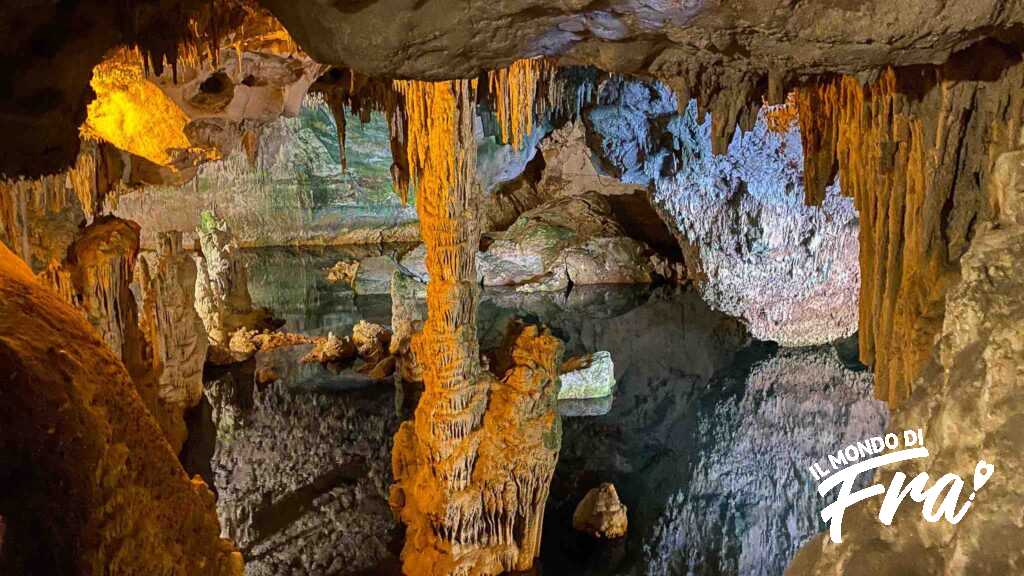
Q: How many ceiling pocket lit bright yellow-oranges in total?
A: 1